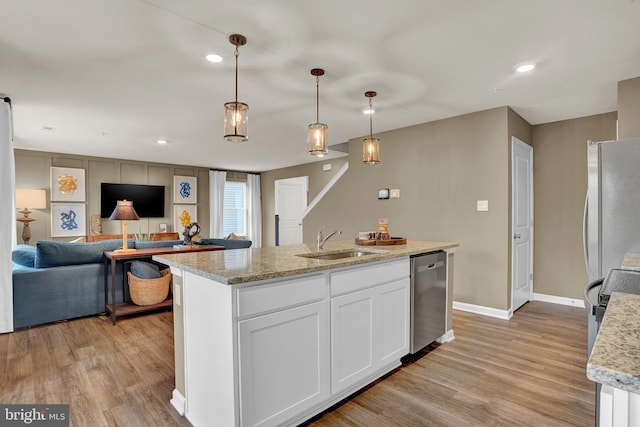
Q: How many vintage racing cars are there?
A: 0